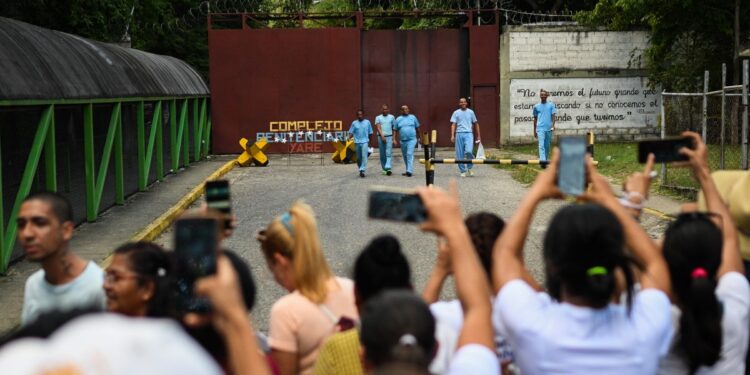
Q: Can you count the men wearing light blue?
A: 5